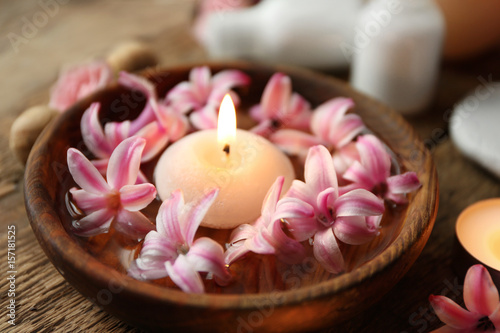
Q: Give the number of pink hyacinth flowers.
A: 11